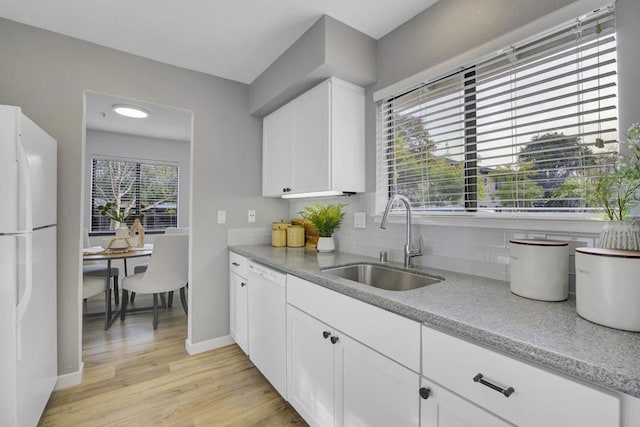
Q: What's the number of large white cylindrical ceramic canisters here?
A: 2